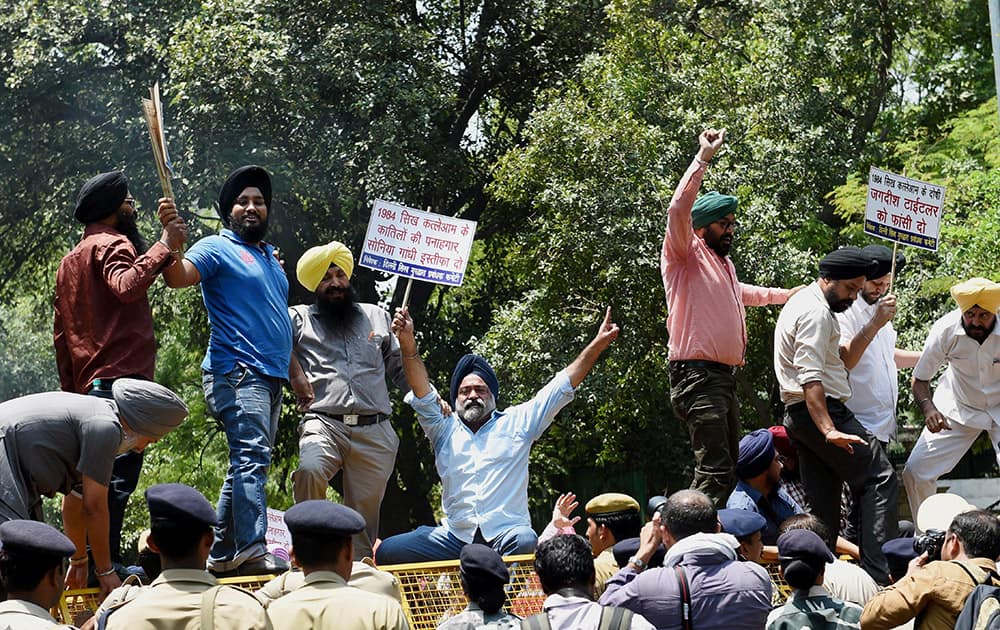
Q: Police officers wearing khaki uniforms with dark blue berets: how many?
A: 3